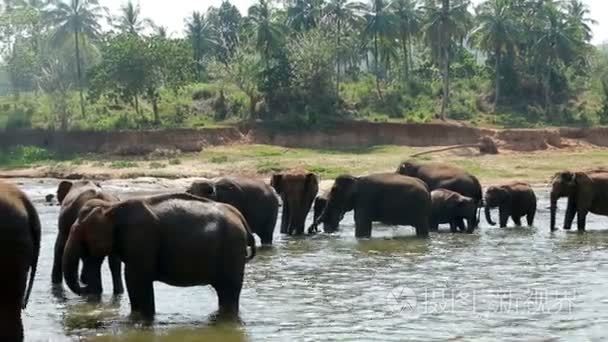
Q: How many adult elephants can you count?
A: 8